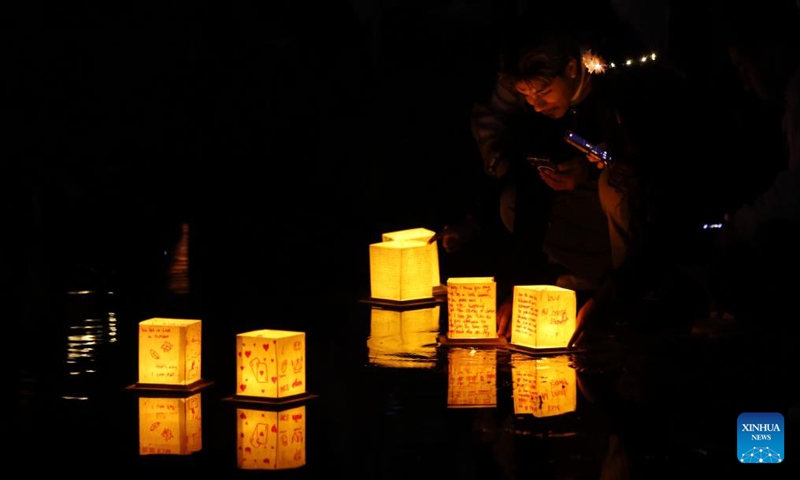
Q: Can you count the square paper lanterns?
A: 6